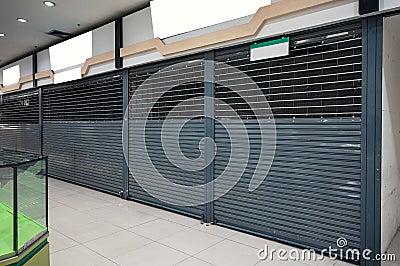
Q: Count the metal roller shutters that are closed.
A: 4